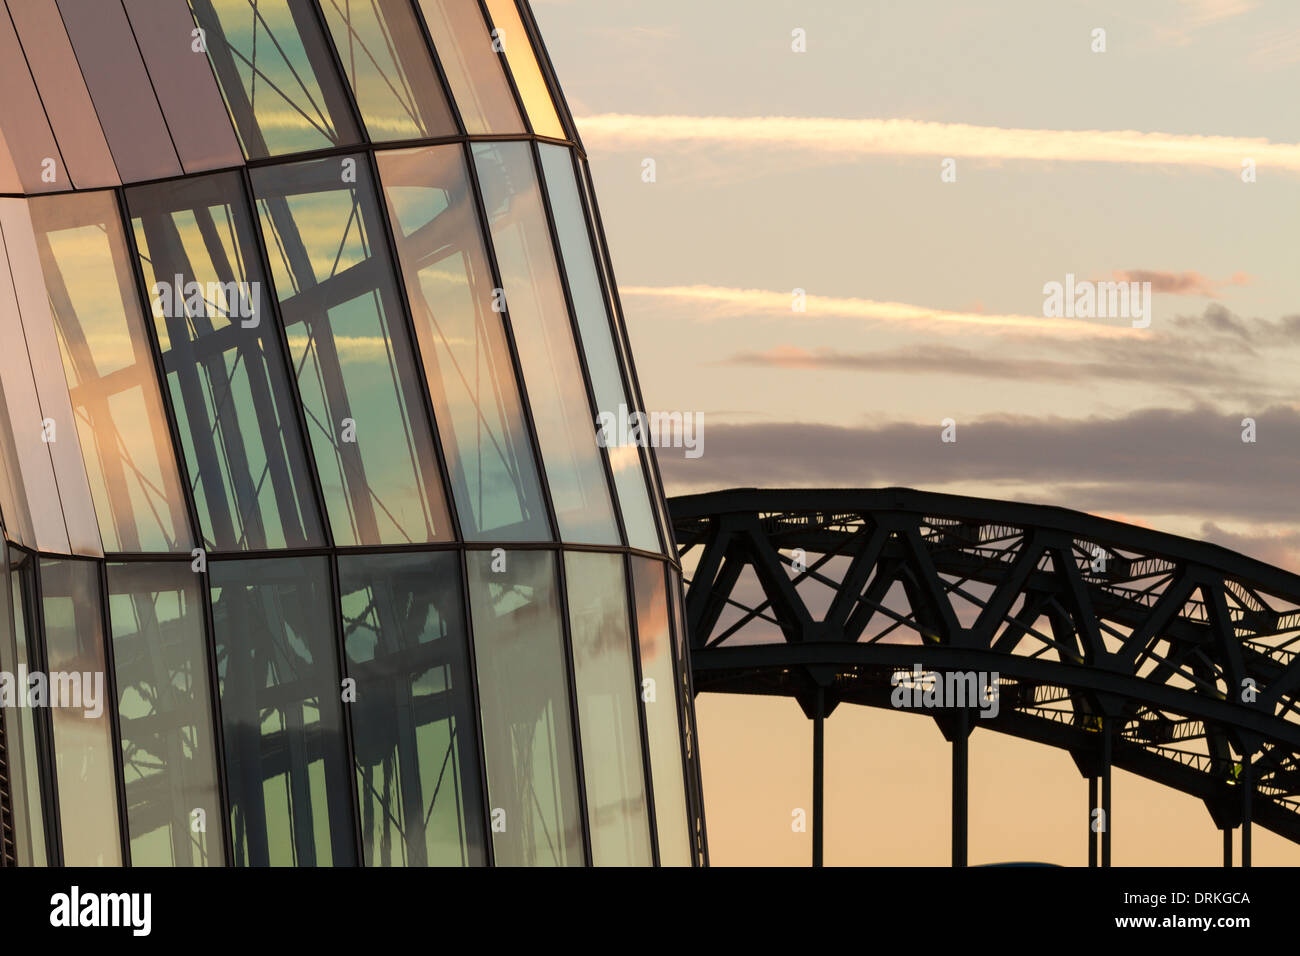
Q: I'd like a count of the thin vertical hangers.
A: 6